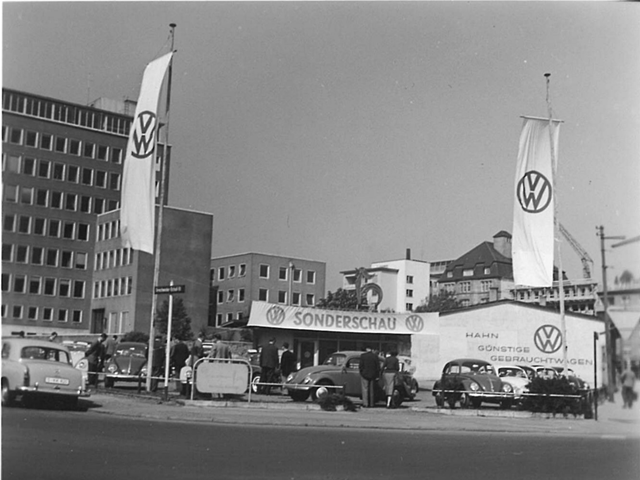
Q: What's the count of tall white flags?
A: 2